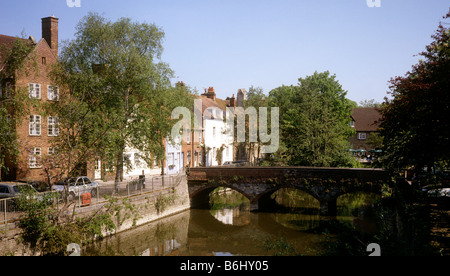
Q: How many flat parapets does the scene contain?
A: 1